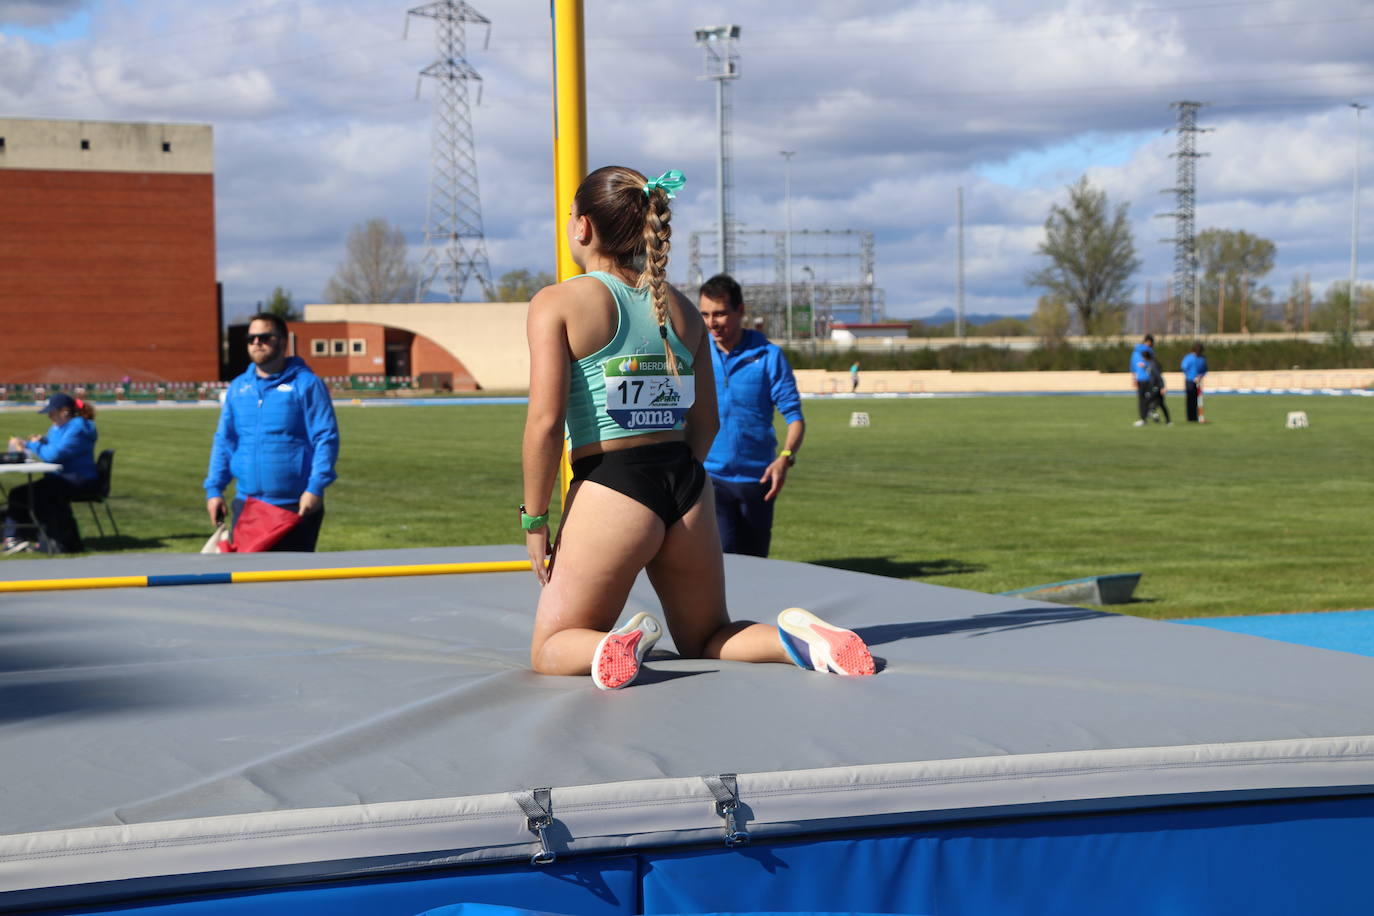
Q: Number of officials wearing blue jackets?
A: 5